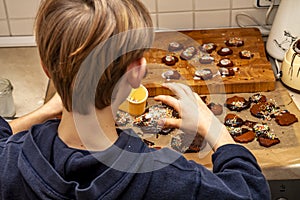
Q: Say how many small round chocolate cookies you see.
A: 12